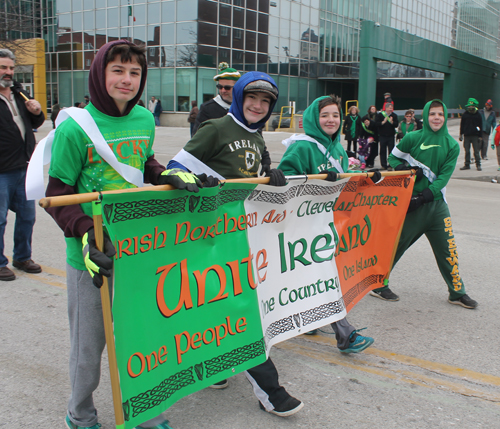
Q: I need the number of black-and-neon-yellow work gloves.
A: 2